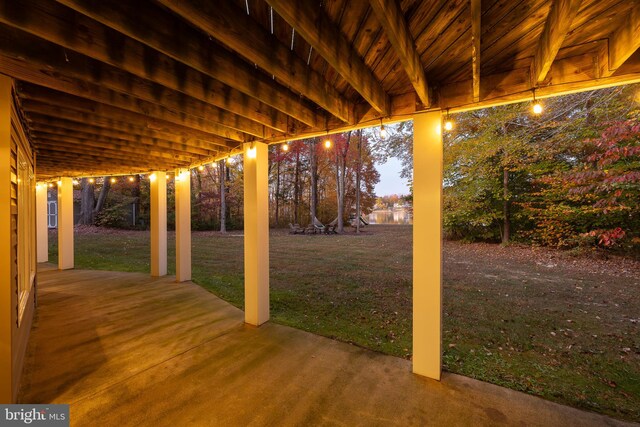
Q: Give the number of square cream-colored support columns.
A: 6